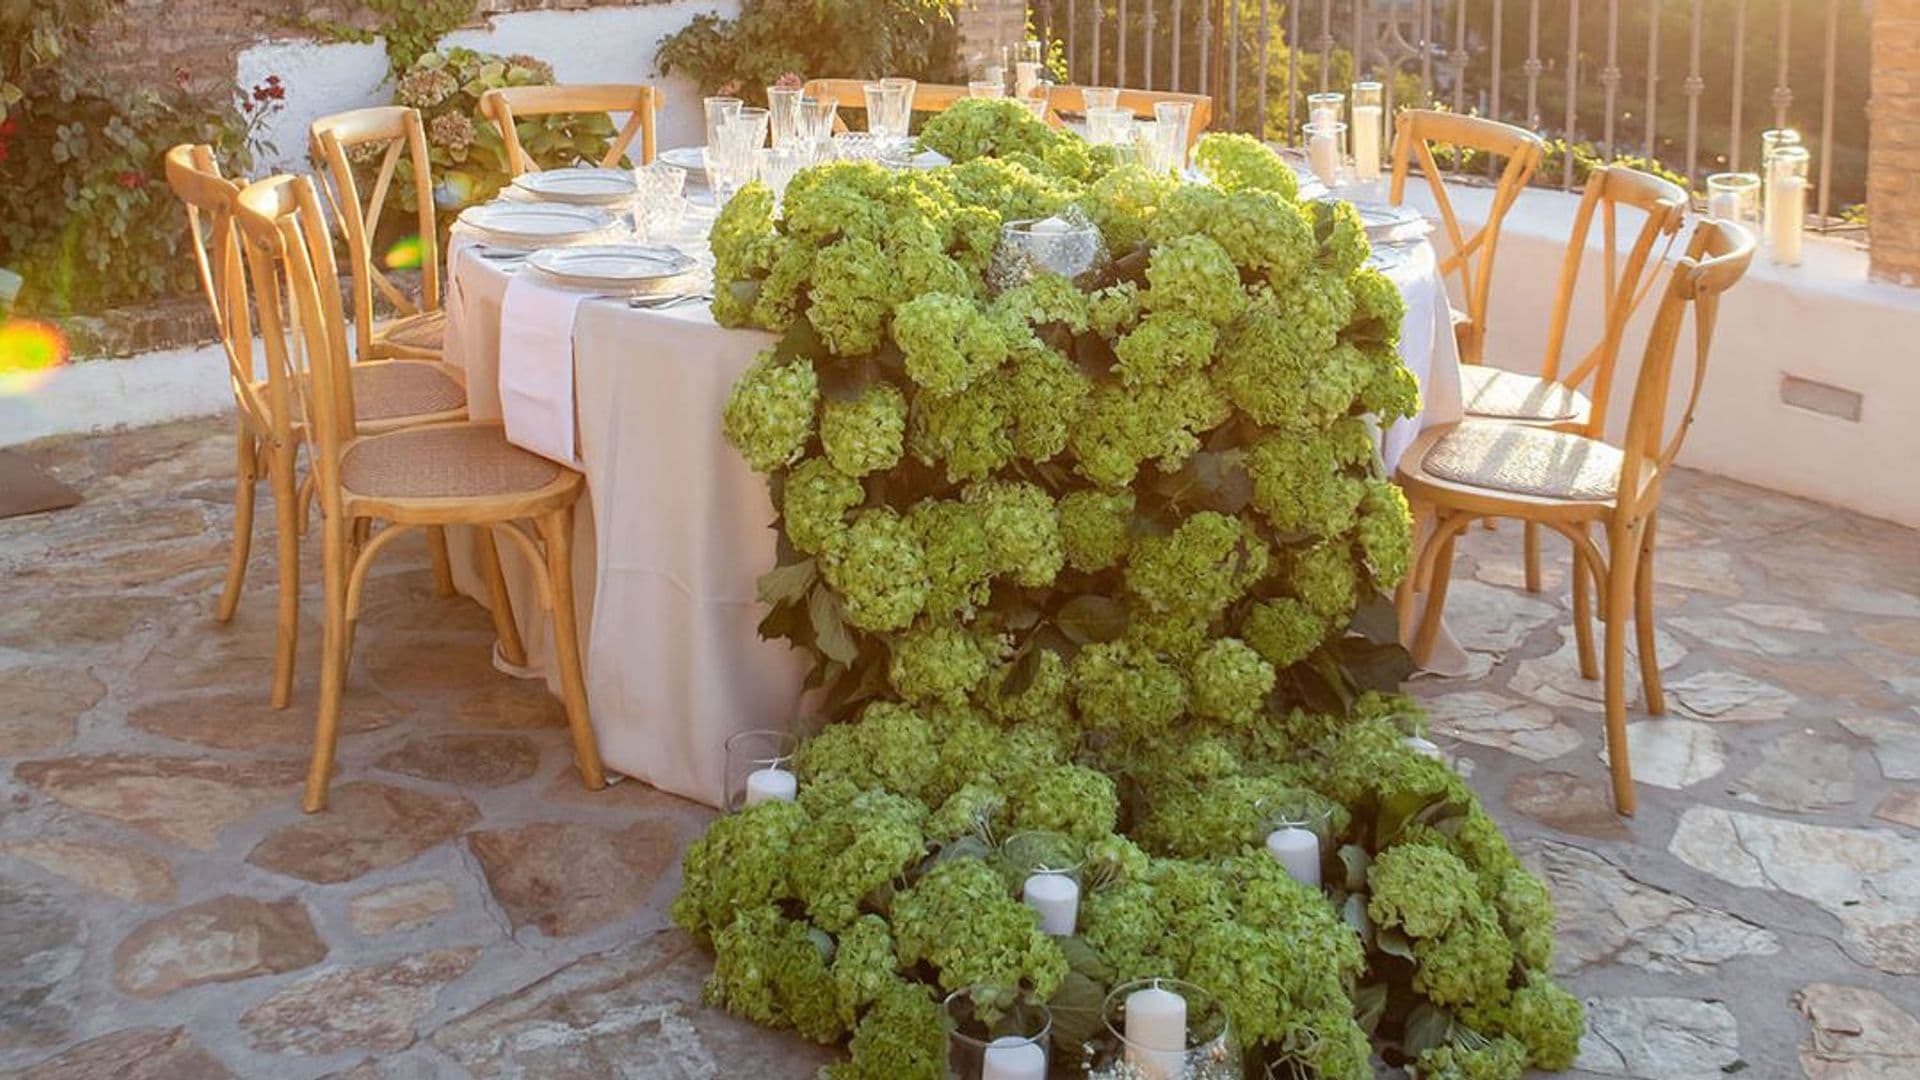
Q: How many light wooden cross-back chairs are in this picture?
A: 9